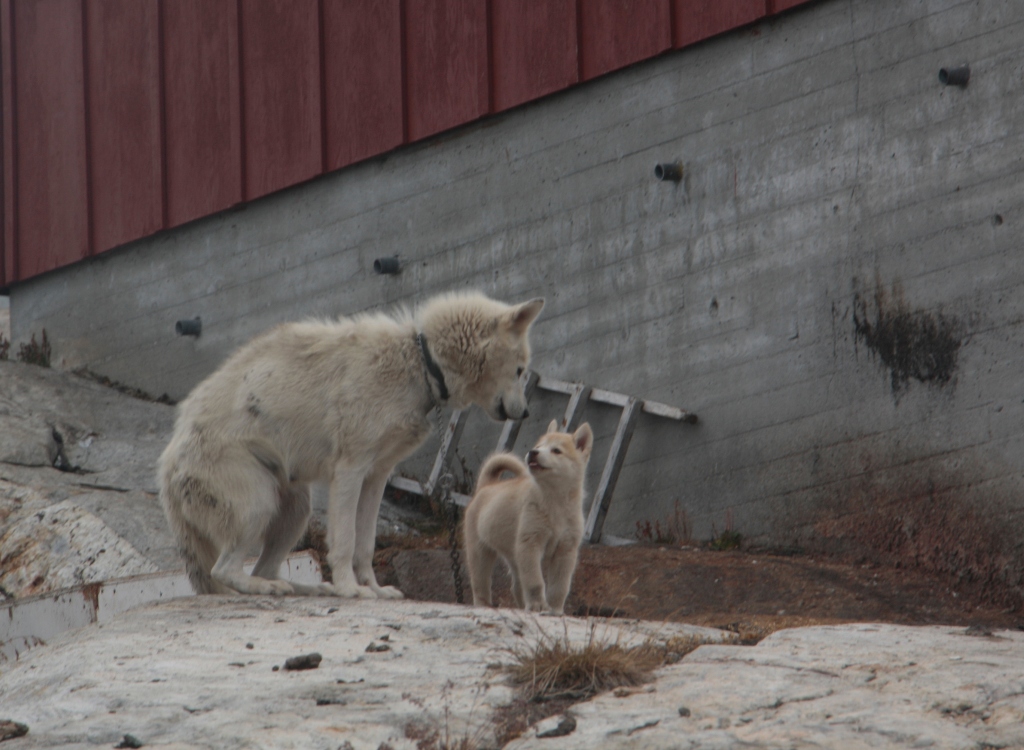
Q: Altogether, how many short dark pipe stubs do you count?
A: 4